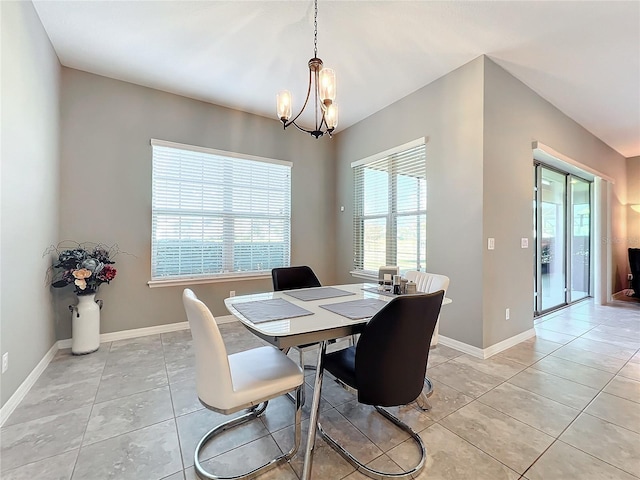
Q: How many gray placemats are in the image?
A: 4